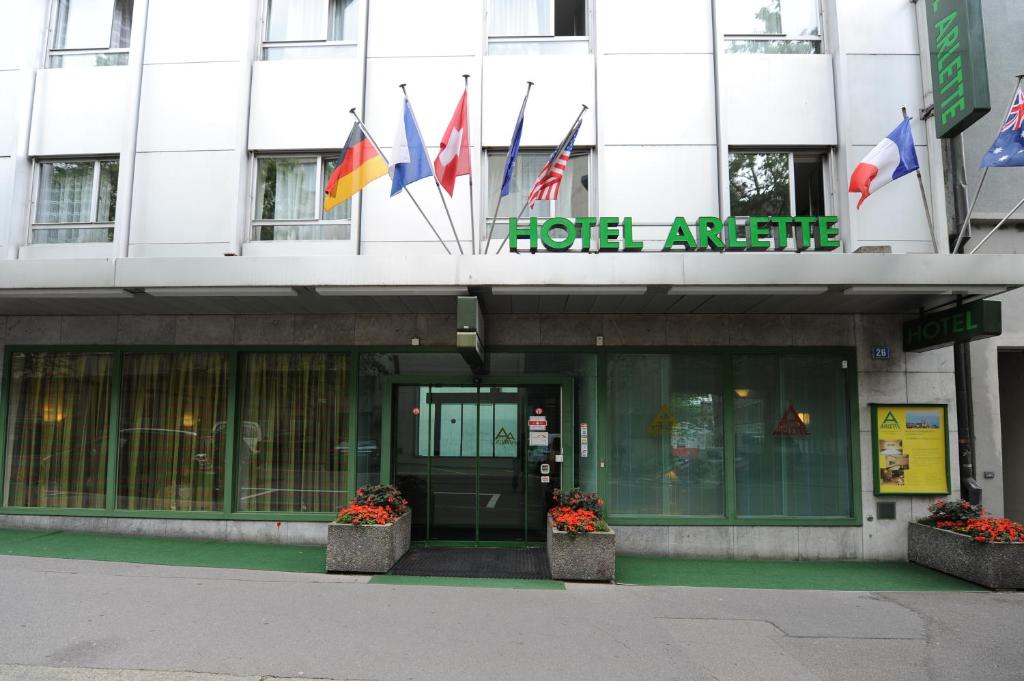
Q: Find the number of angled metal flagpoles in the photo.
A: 8